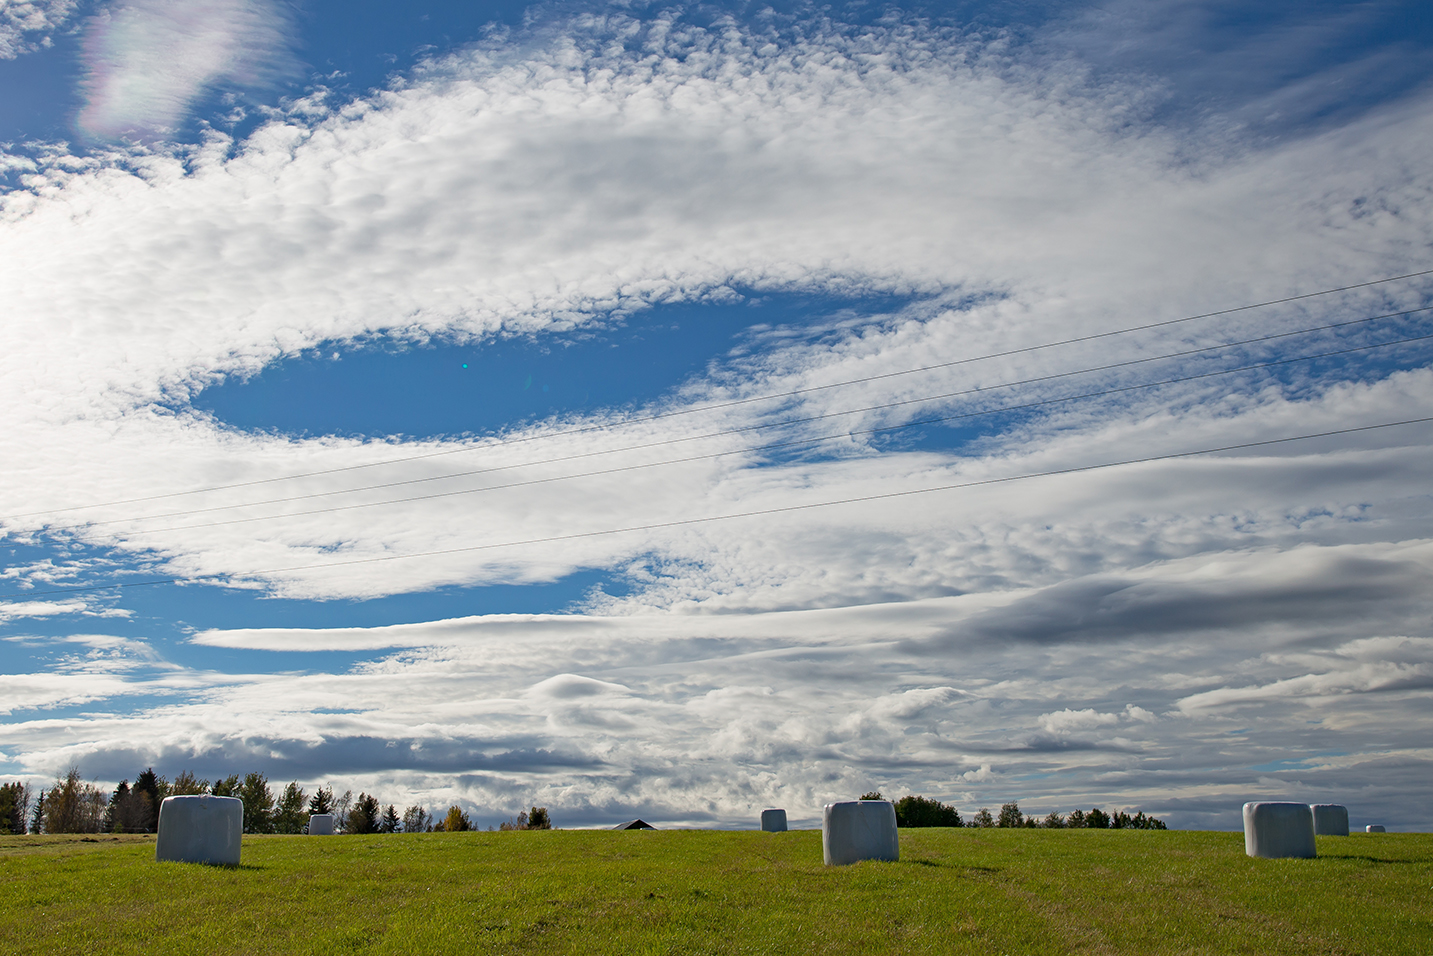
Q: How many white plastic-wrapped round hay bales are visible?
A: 7